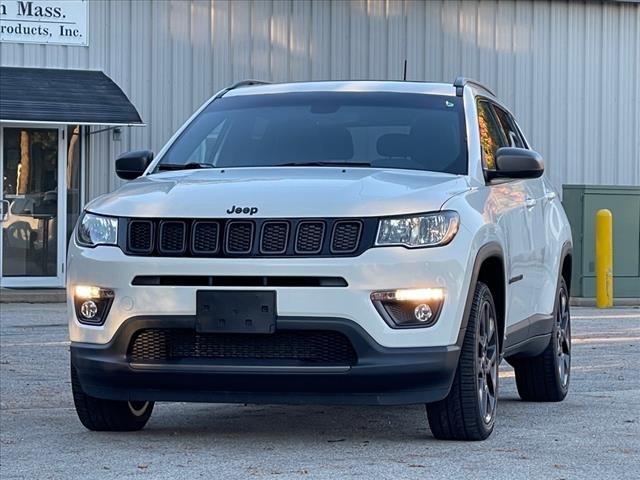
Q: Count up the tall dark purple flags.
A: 0